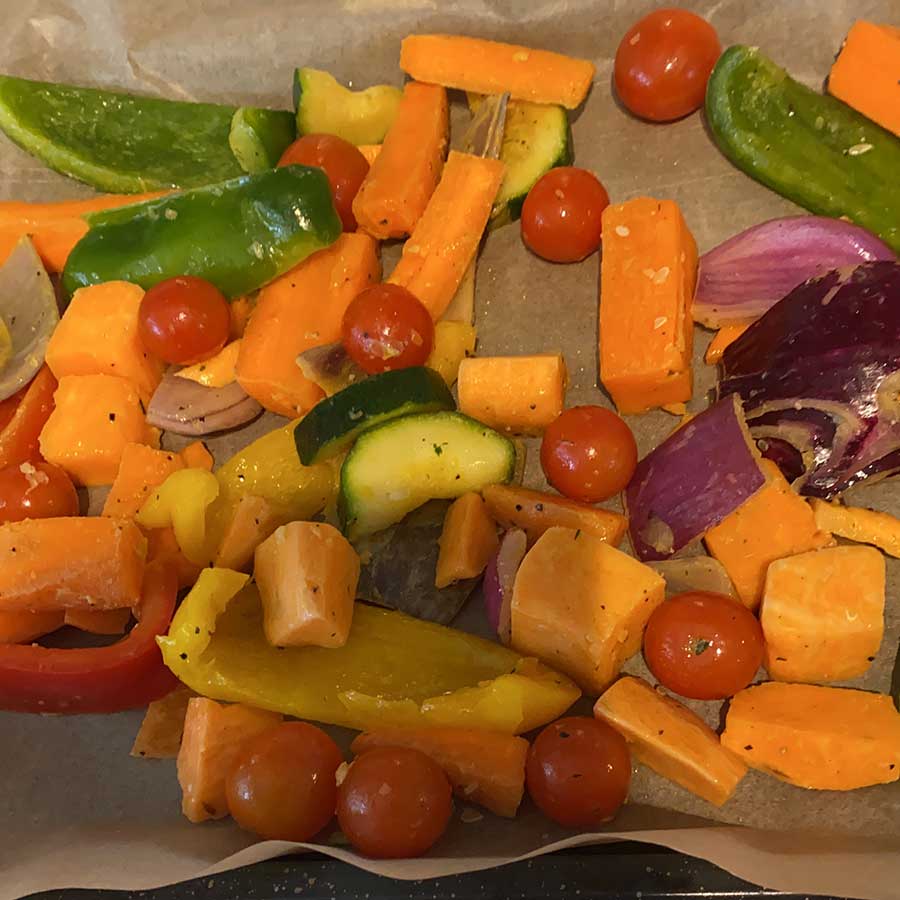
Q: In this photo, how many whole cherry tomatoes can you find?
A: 11